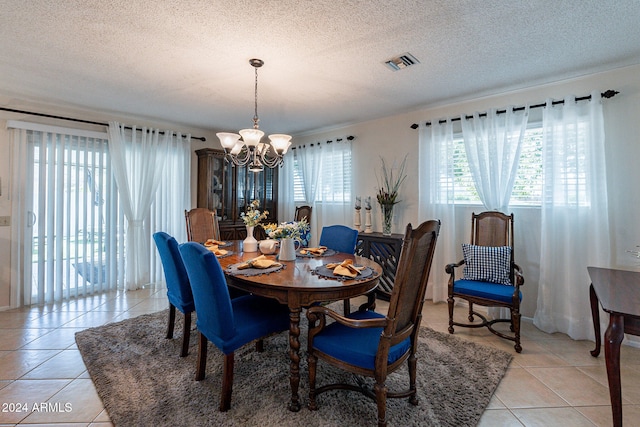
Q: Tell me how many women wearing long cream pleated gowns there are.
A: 0